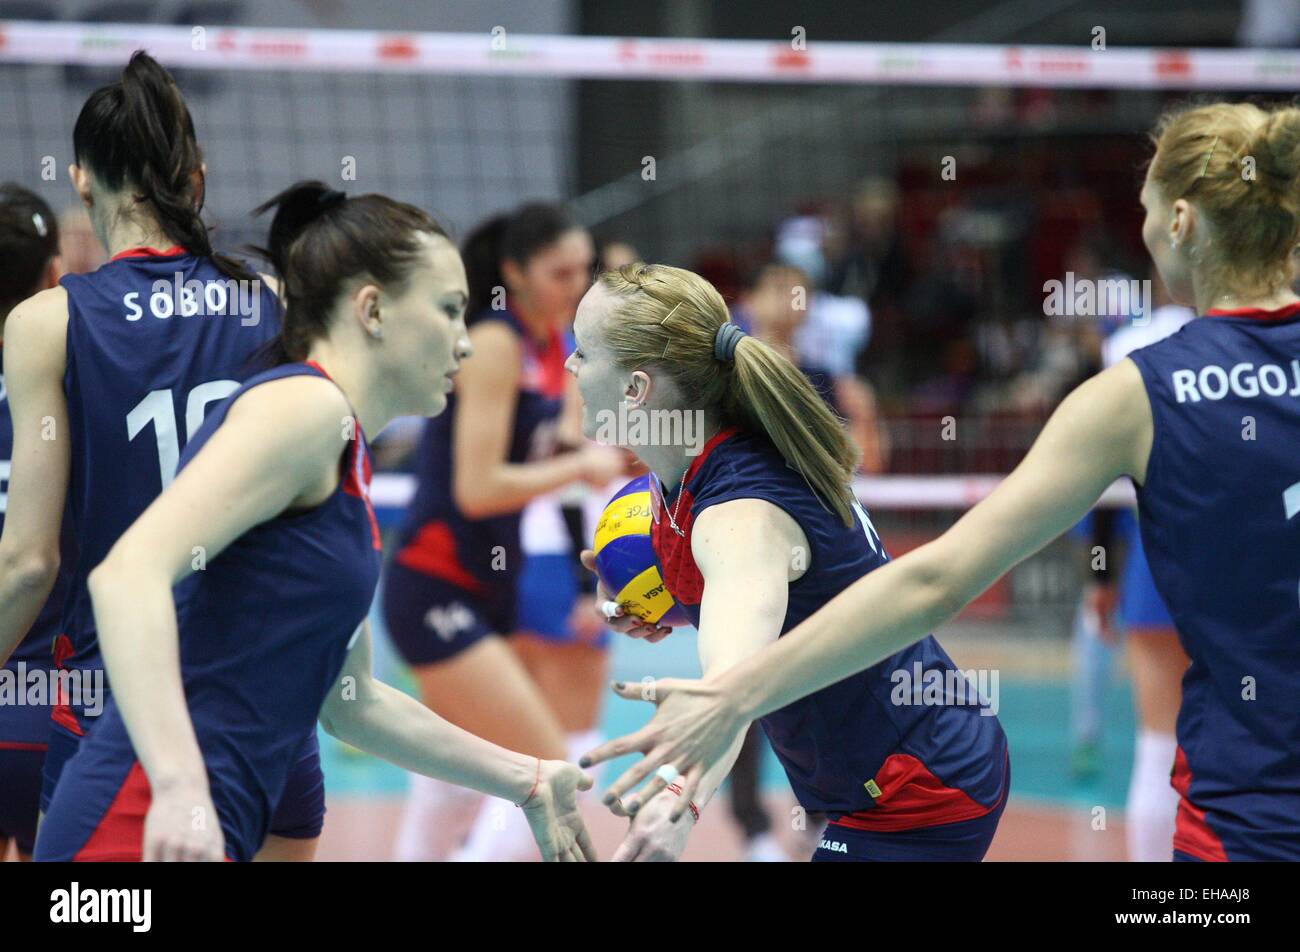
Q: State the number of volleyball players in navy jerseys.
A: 6